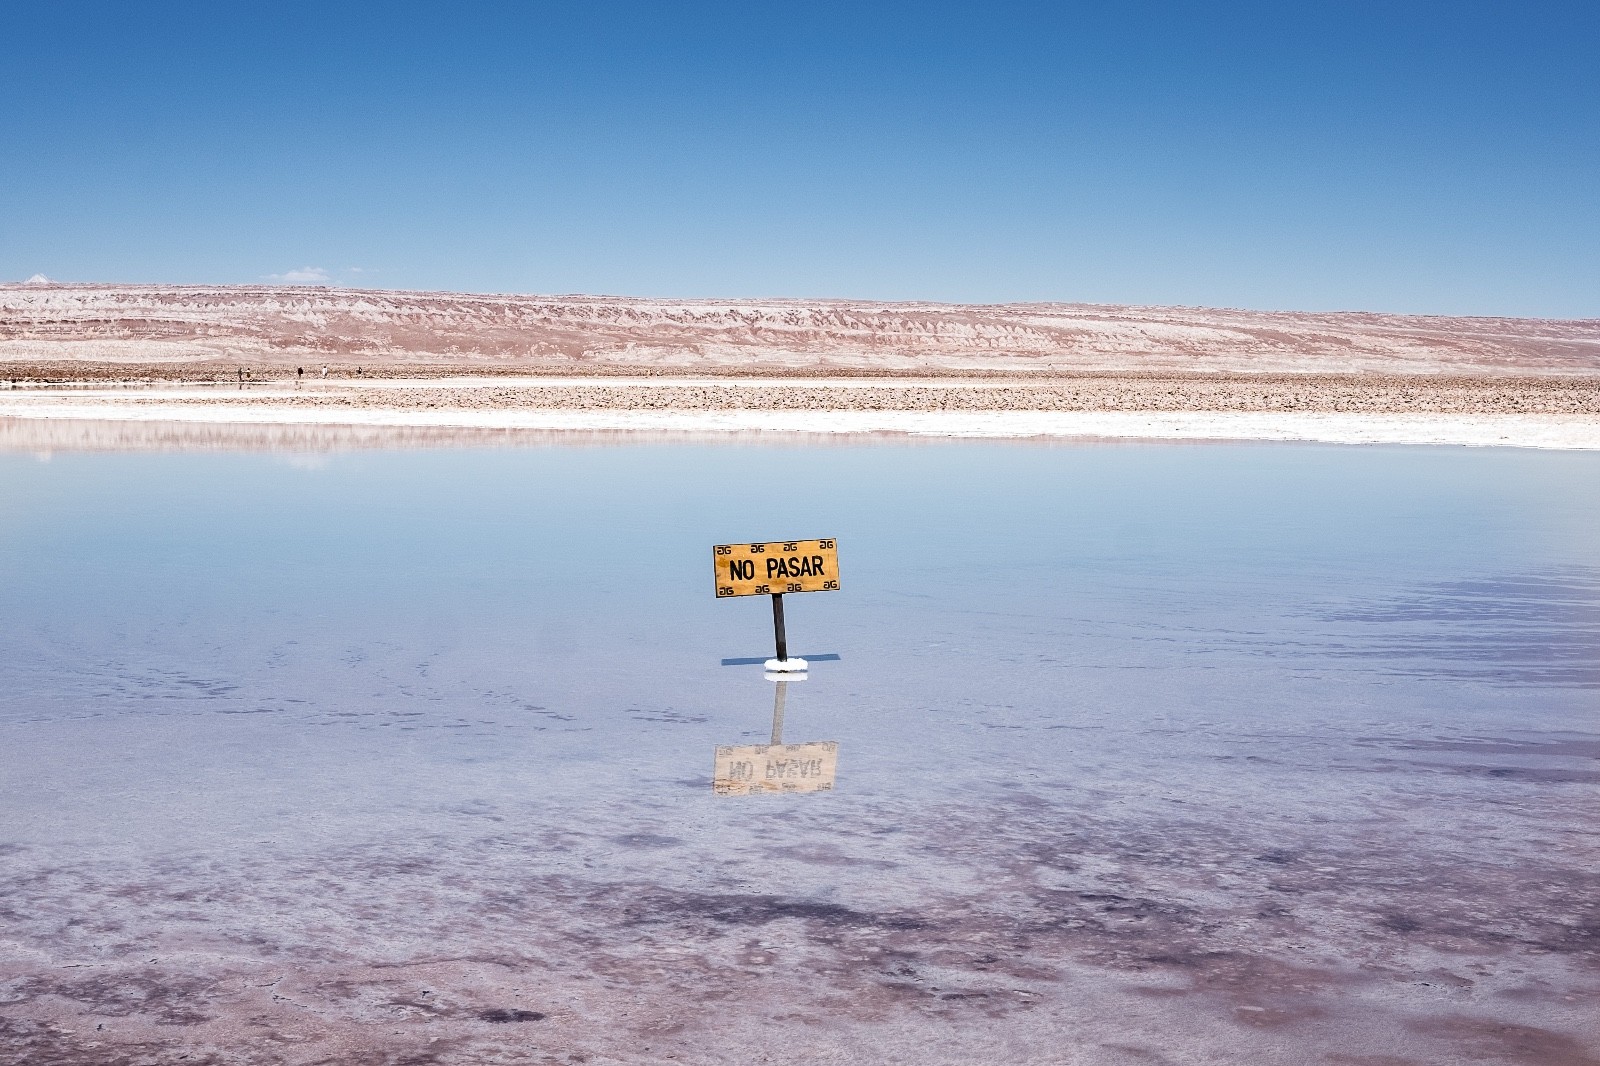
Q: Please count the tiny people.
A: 5